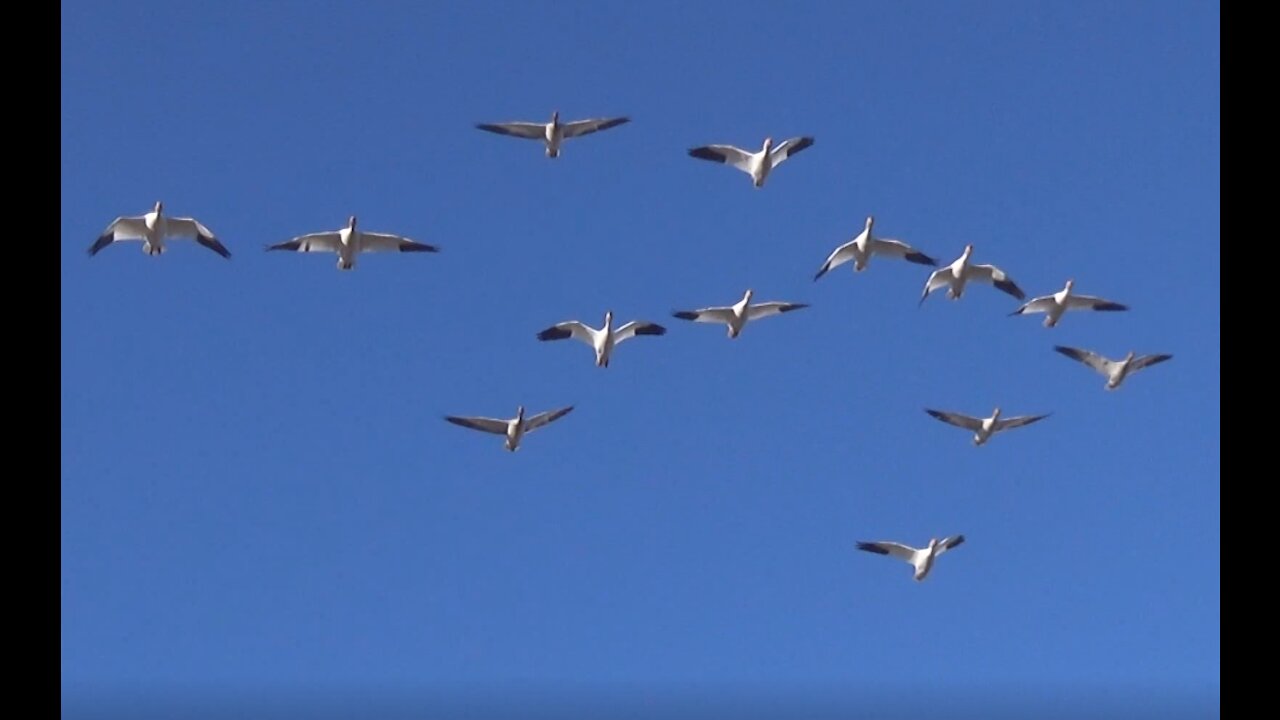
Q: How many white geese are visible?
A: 13